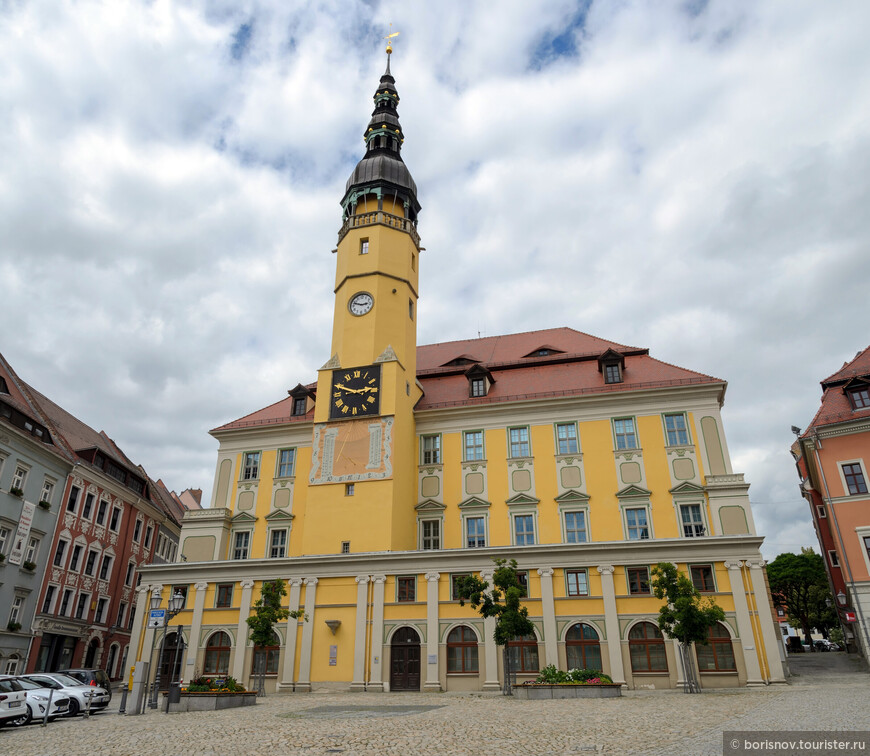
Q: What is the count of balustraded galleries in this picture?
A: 1